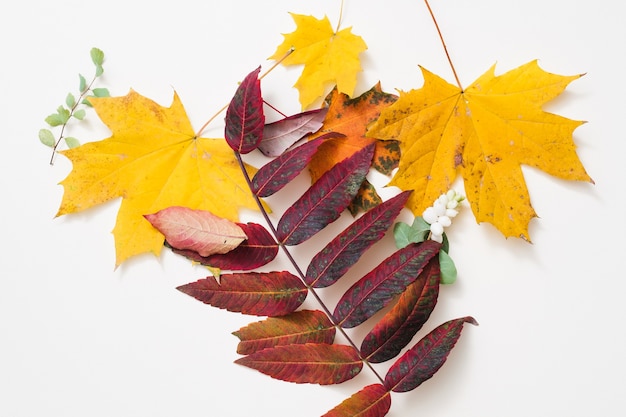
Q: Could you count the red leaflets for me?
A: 12